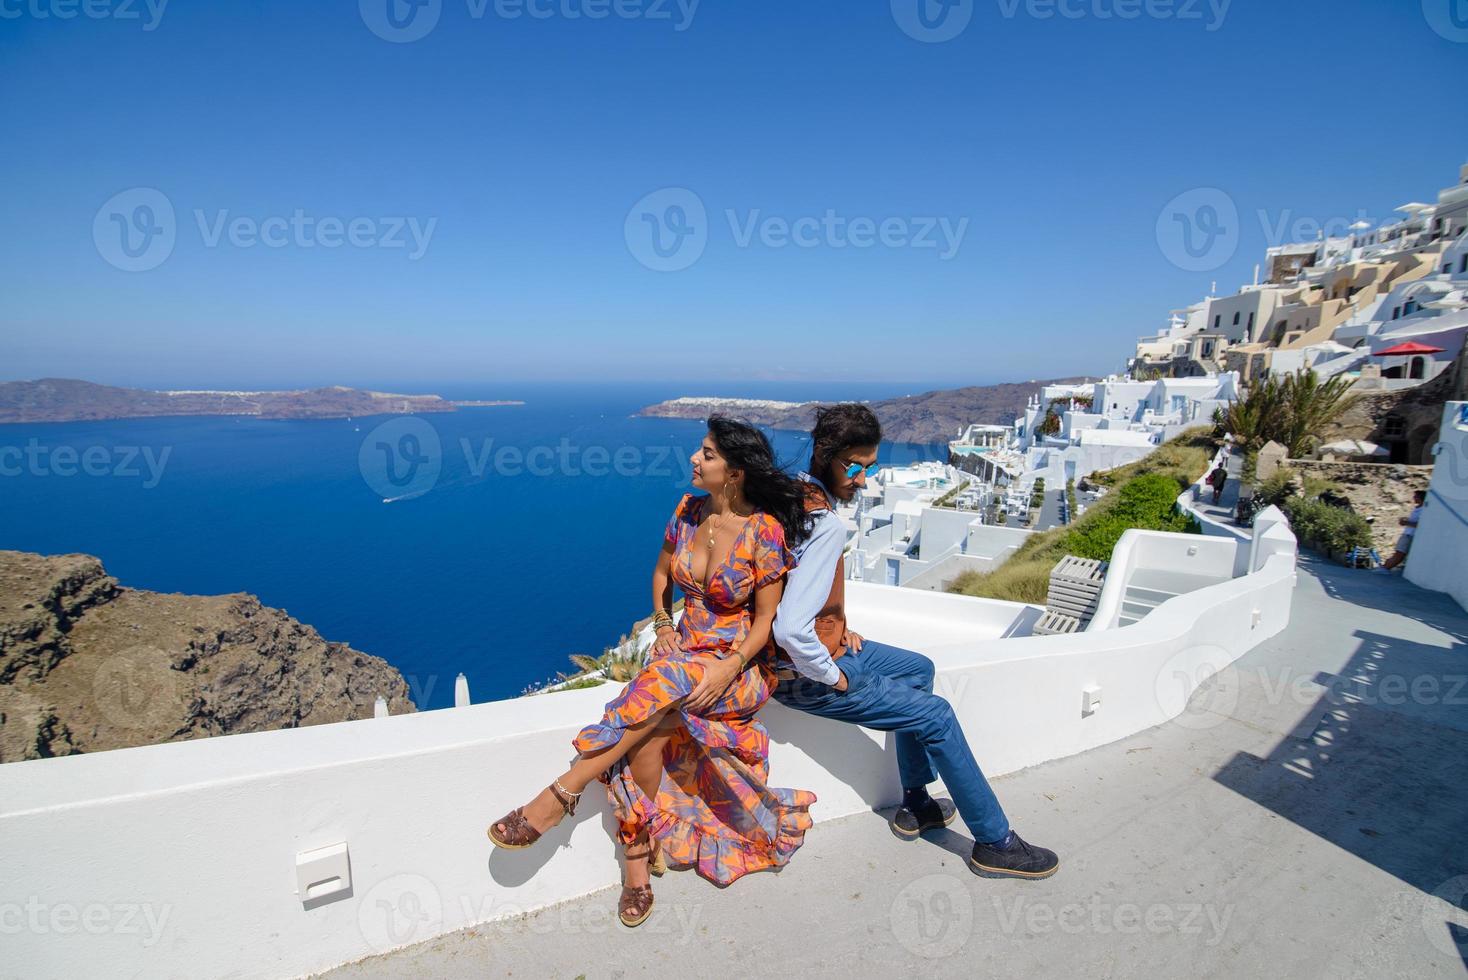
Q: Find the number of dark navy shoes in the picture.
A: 2